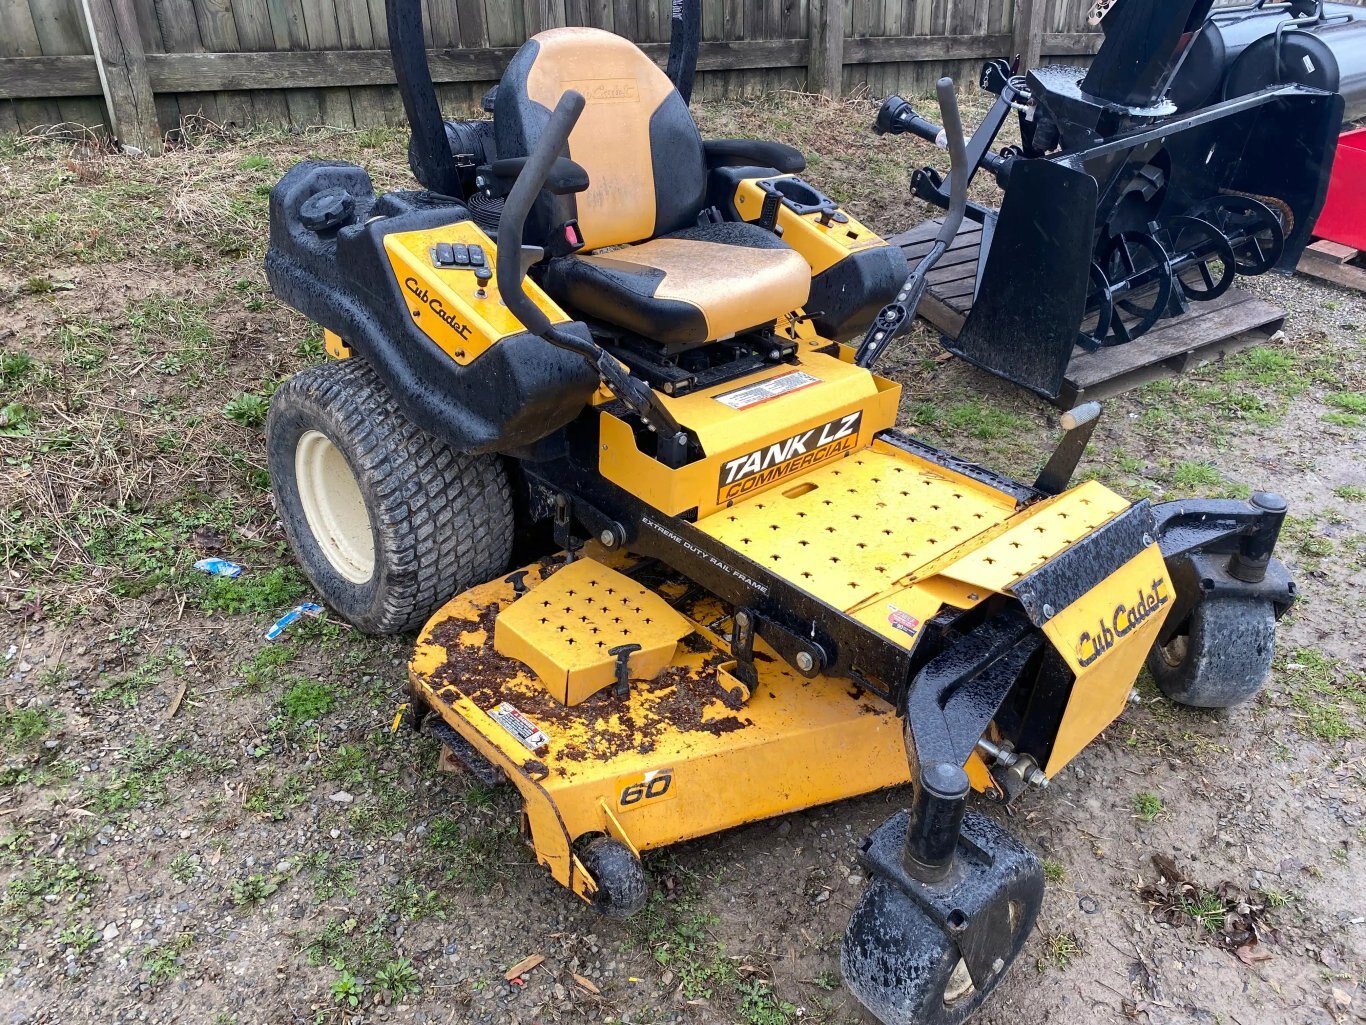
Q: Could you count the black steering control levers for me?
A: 2